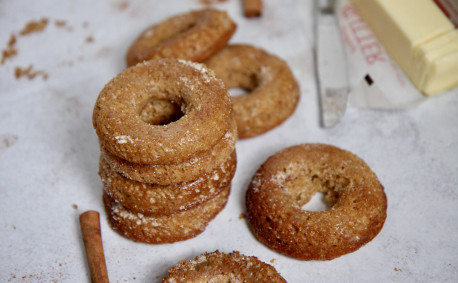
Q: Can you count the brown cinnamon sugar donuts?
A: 8